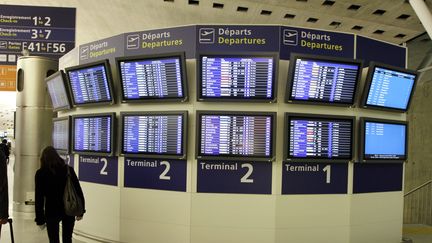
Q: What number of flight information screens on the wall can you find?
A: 12